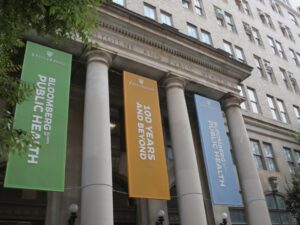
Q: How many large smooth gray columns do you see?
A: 3